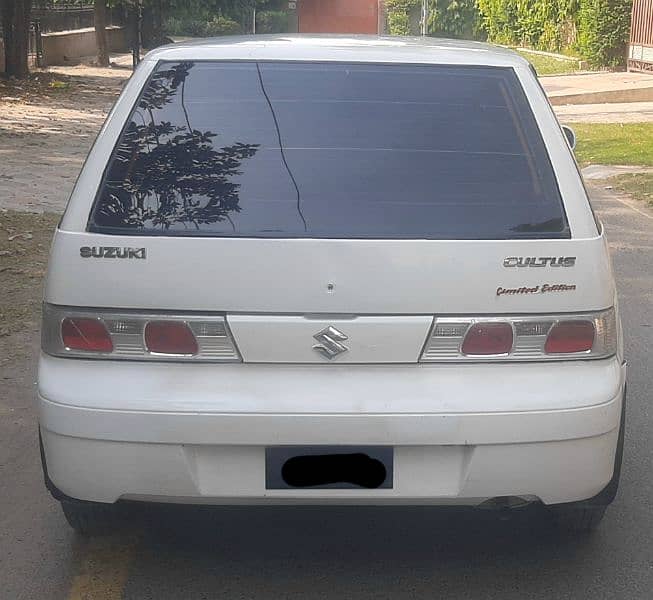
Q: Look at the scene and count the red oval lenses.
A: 4